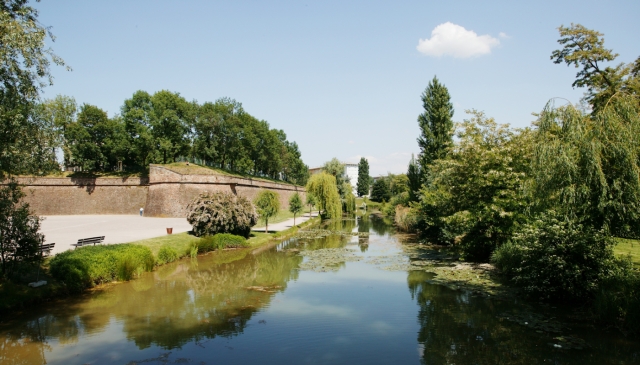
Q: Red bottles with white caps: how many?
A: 0